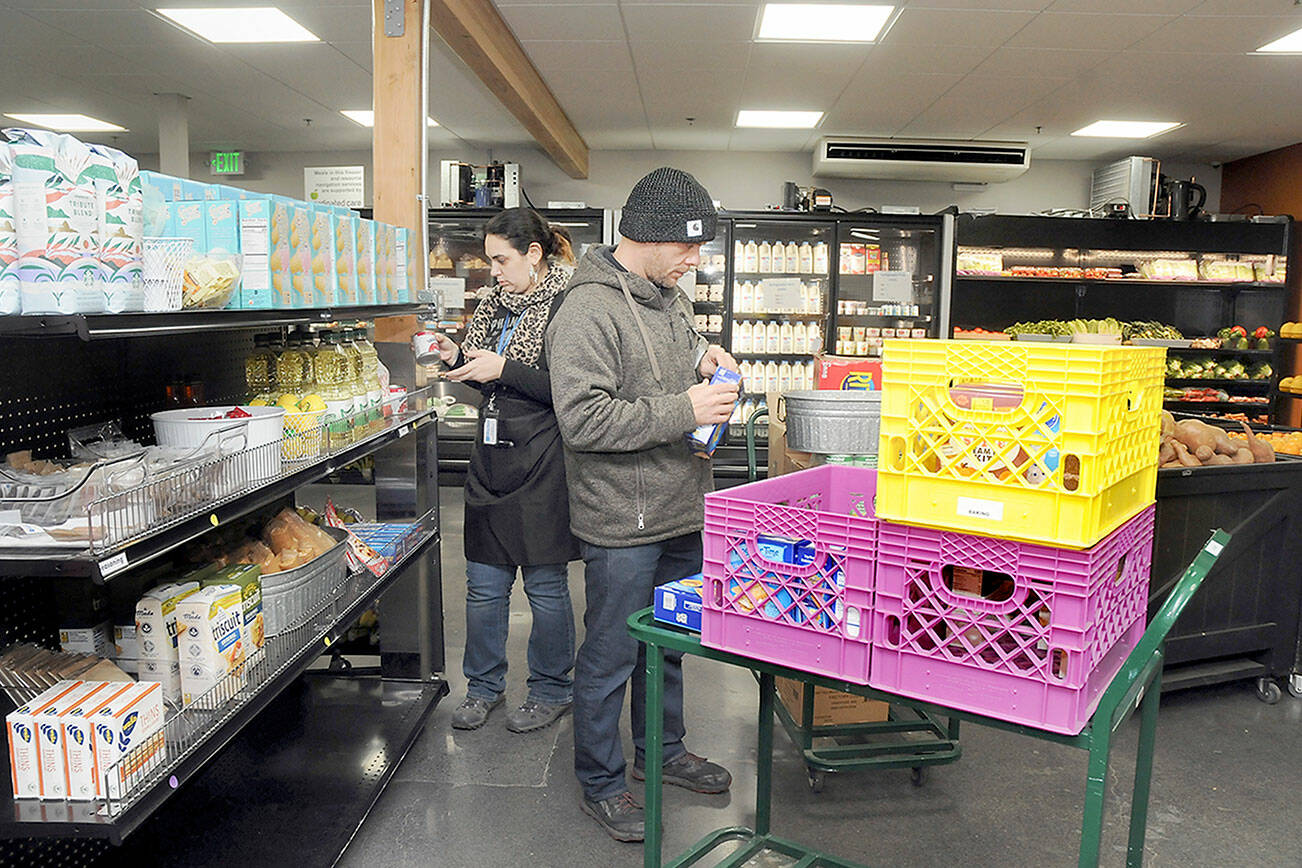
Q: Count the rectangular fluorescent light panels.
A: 7